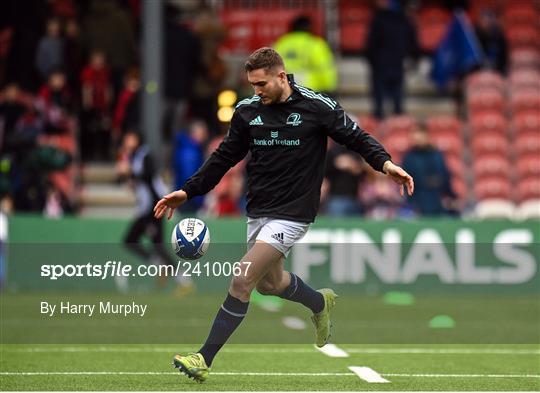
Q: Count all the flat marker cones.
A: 3